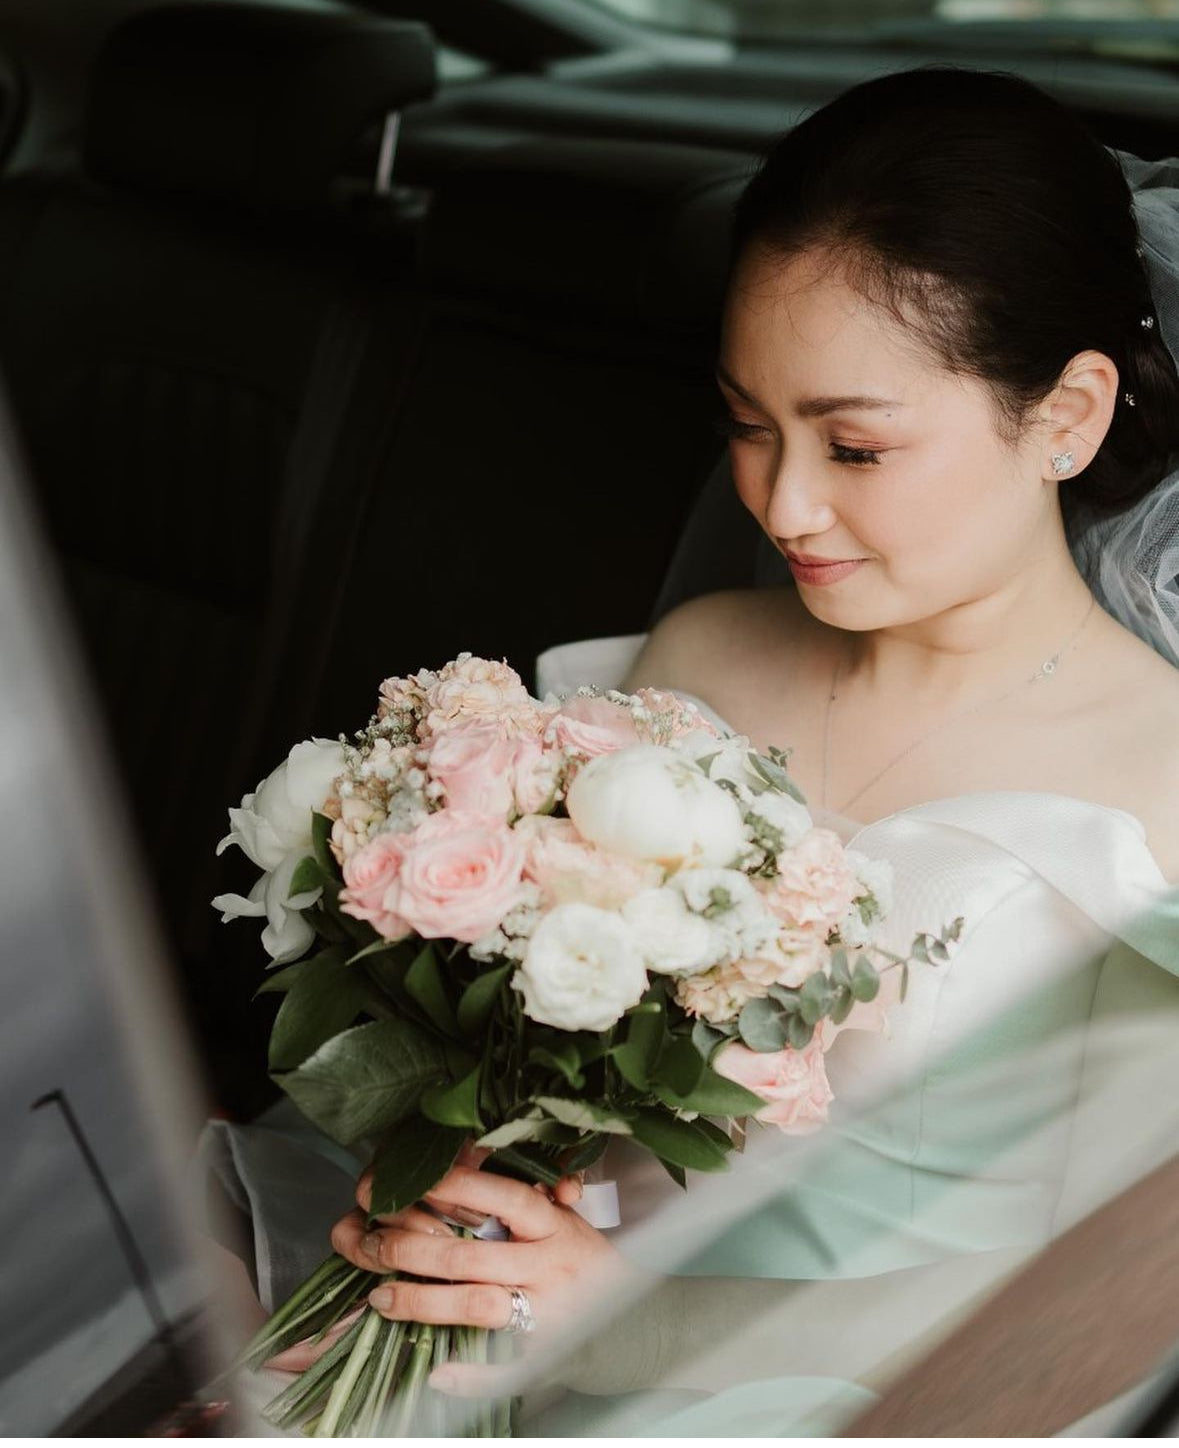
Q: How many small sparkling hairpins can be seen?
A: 3